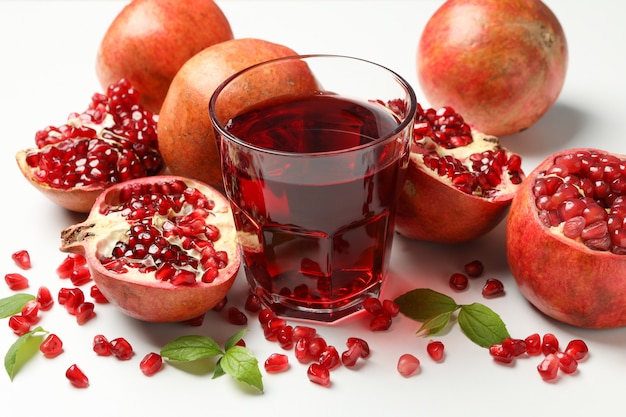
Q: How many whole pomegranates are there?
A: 3